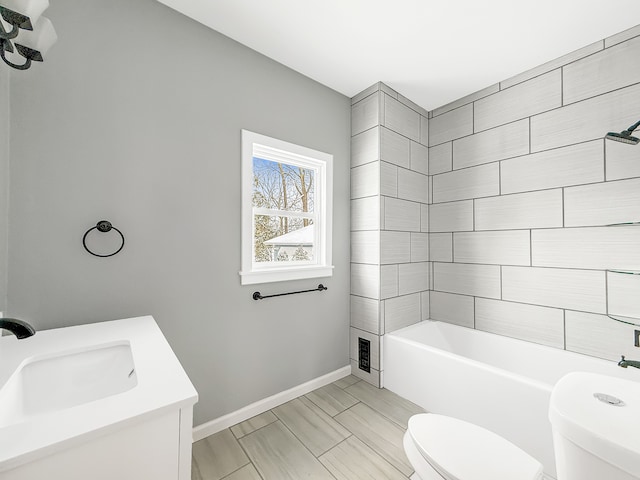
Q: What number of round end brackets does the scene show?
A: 2